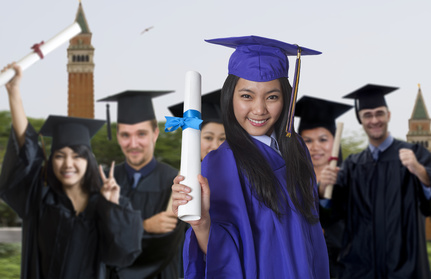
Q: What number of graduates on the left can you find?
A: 3